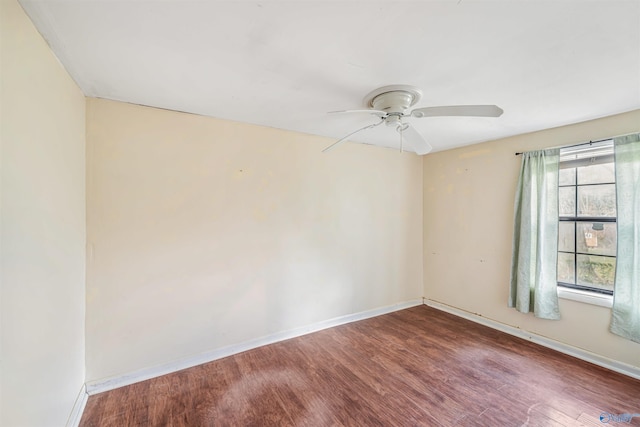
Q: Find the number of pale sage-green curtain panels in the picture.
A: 2